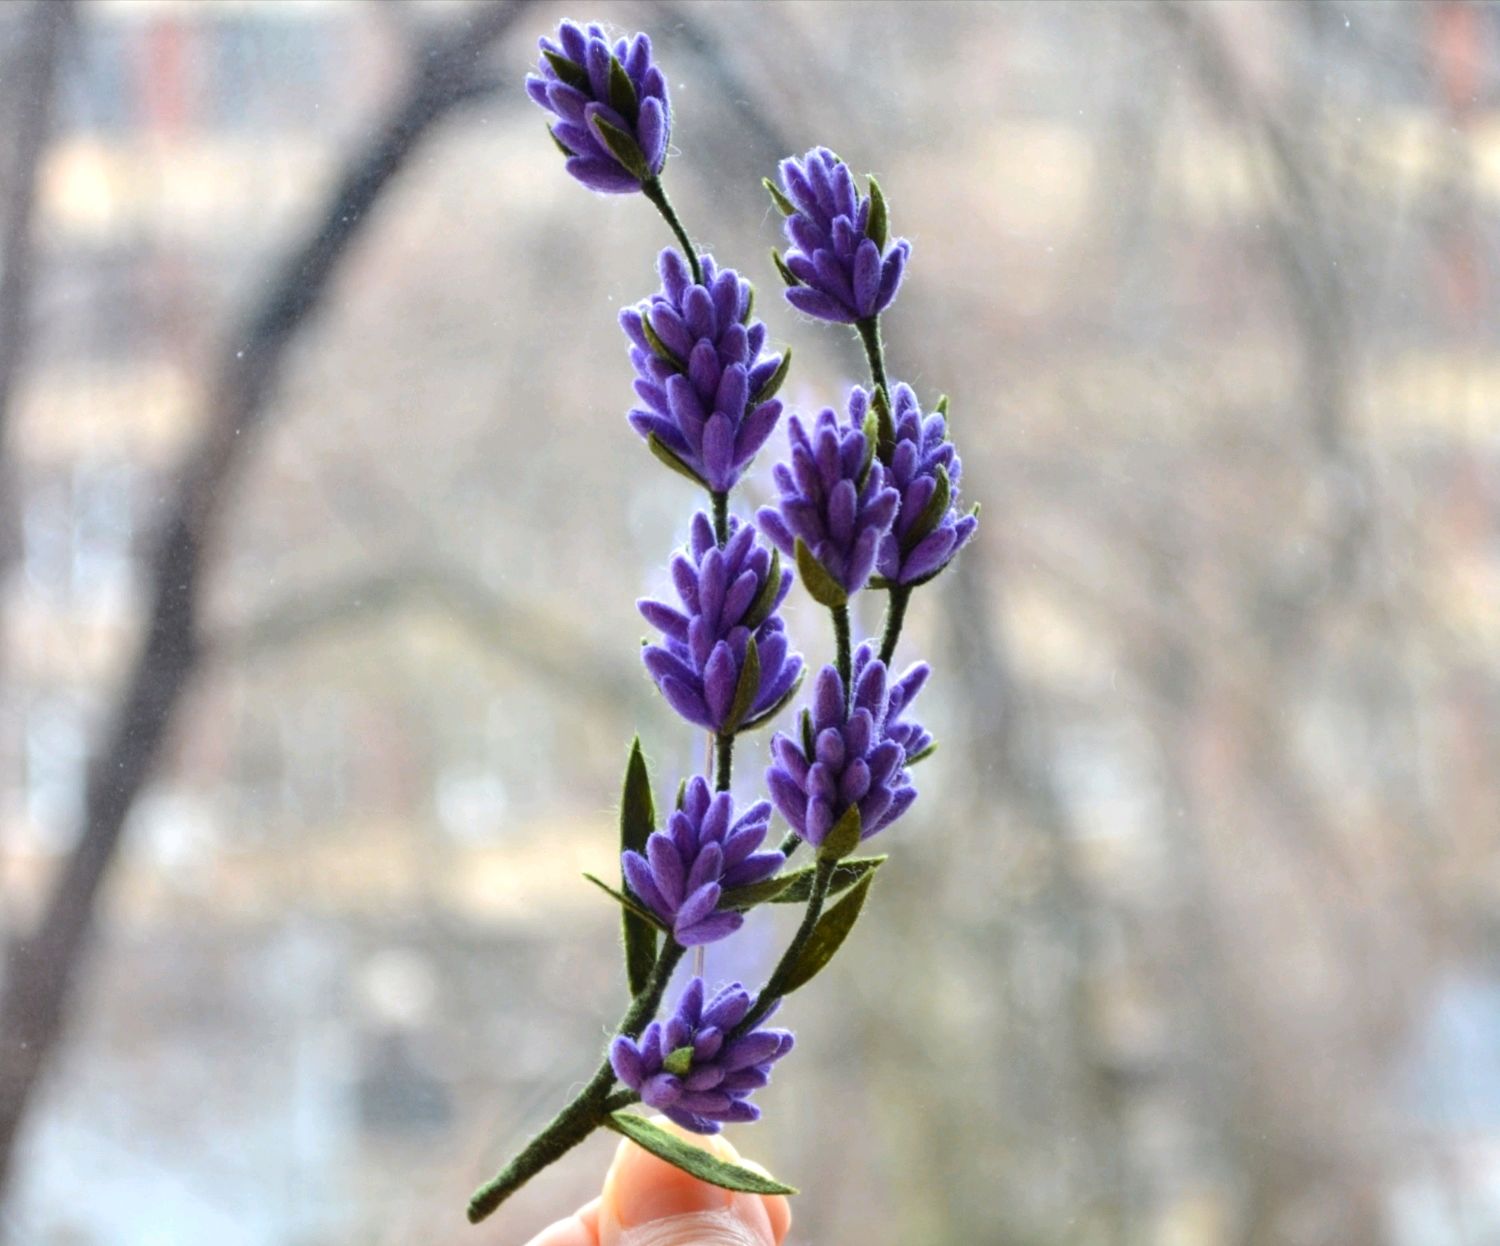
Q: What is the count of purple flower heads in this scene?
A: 9